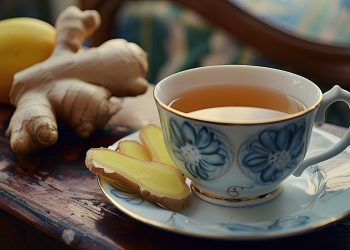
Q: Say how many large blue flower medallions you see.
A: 2